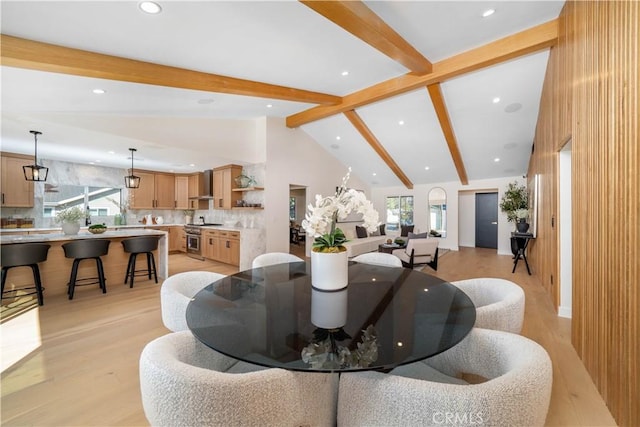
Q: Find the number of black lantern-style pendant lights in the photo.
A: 2